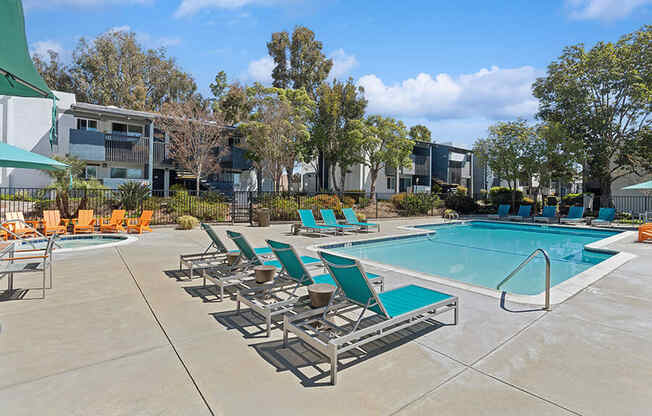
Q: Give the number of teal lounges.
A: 12